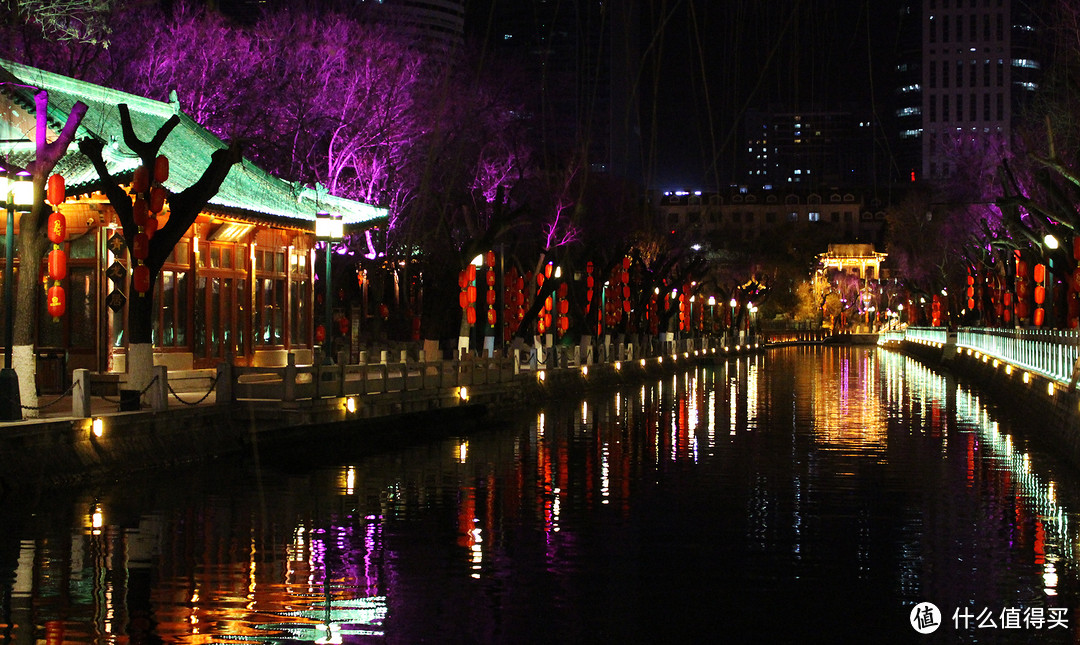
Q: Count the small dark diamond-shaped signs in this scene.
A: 3